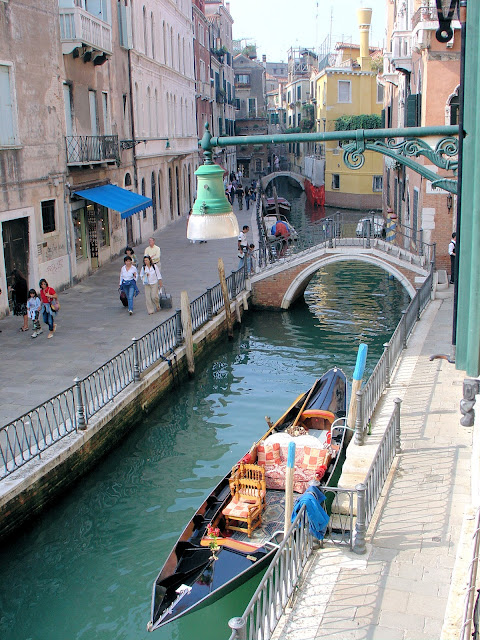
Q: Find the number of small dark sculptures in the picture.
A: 1